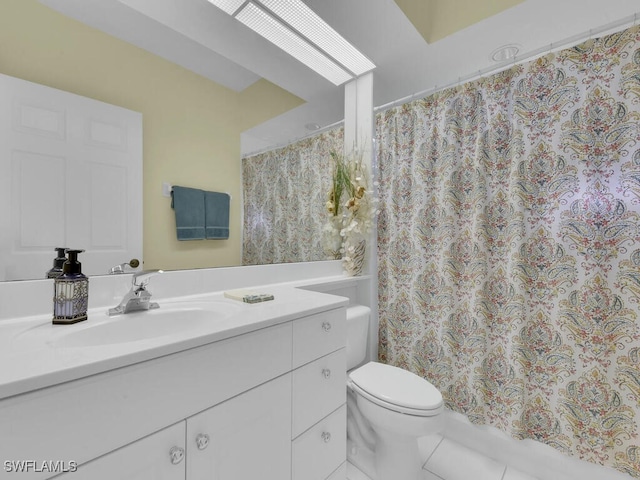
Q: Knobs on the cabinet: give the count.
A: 5